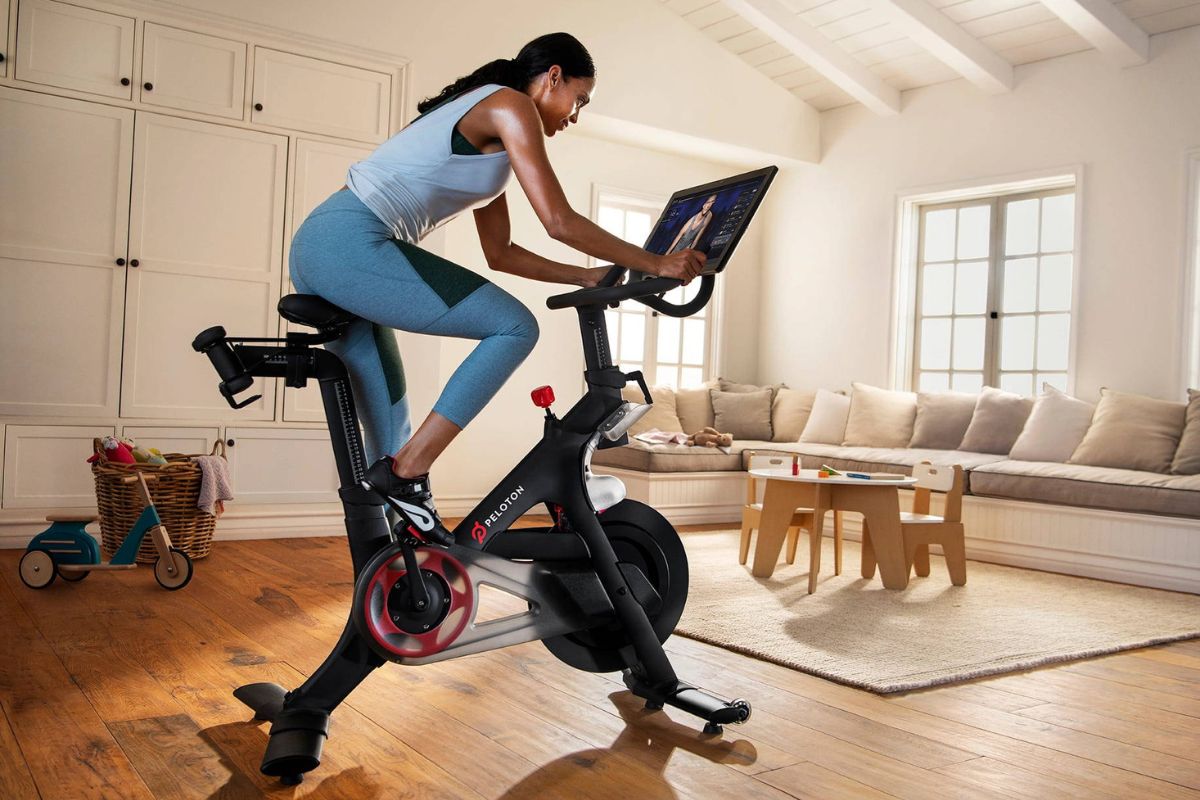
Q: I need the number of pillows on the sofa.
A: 12